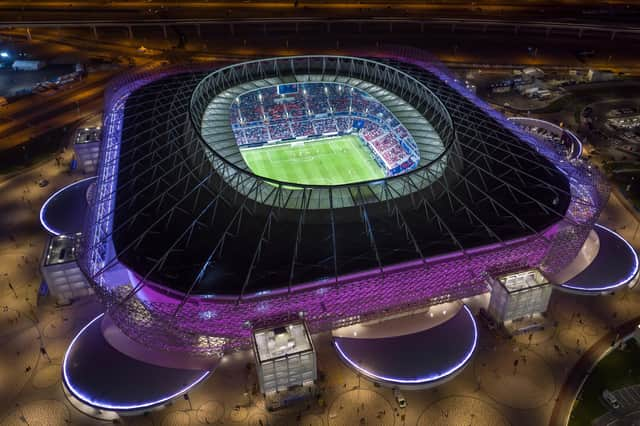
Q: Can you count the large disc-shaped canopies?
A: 5